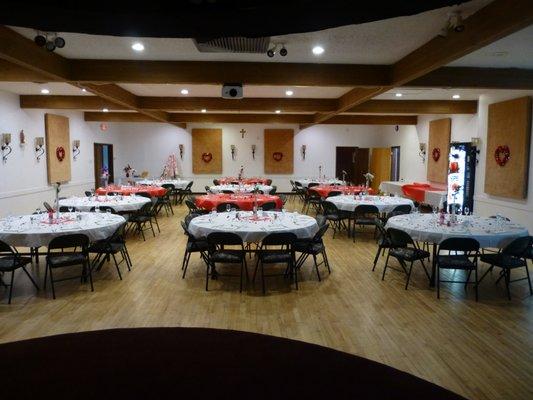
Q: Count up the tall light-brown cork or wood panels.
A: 5